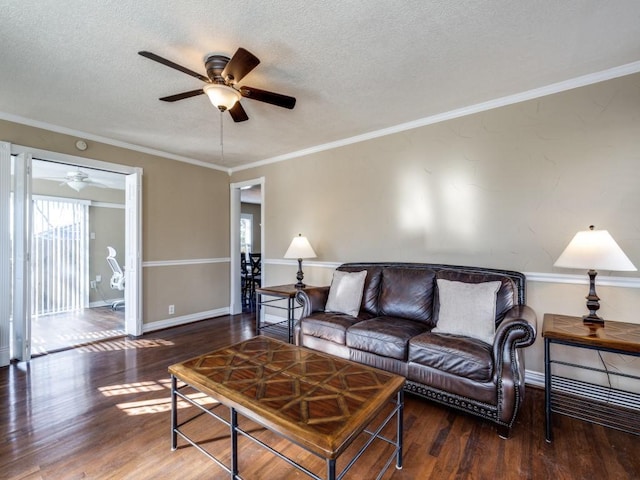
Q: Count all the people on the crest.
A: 0